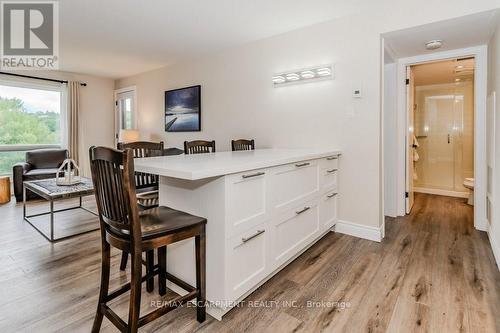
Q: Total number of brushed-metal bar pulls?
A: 7